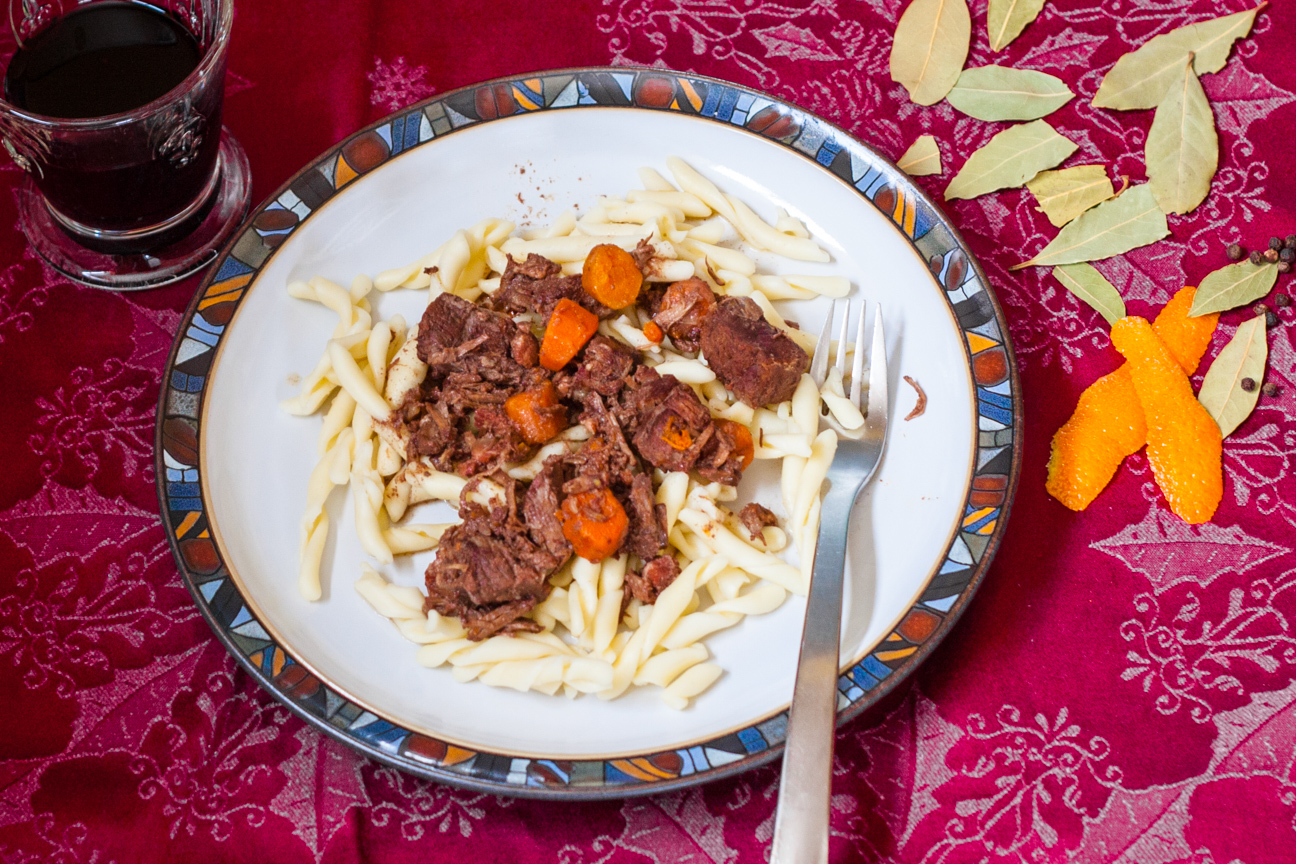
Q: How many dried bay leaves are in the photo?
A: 12